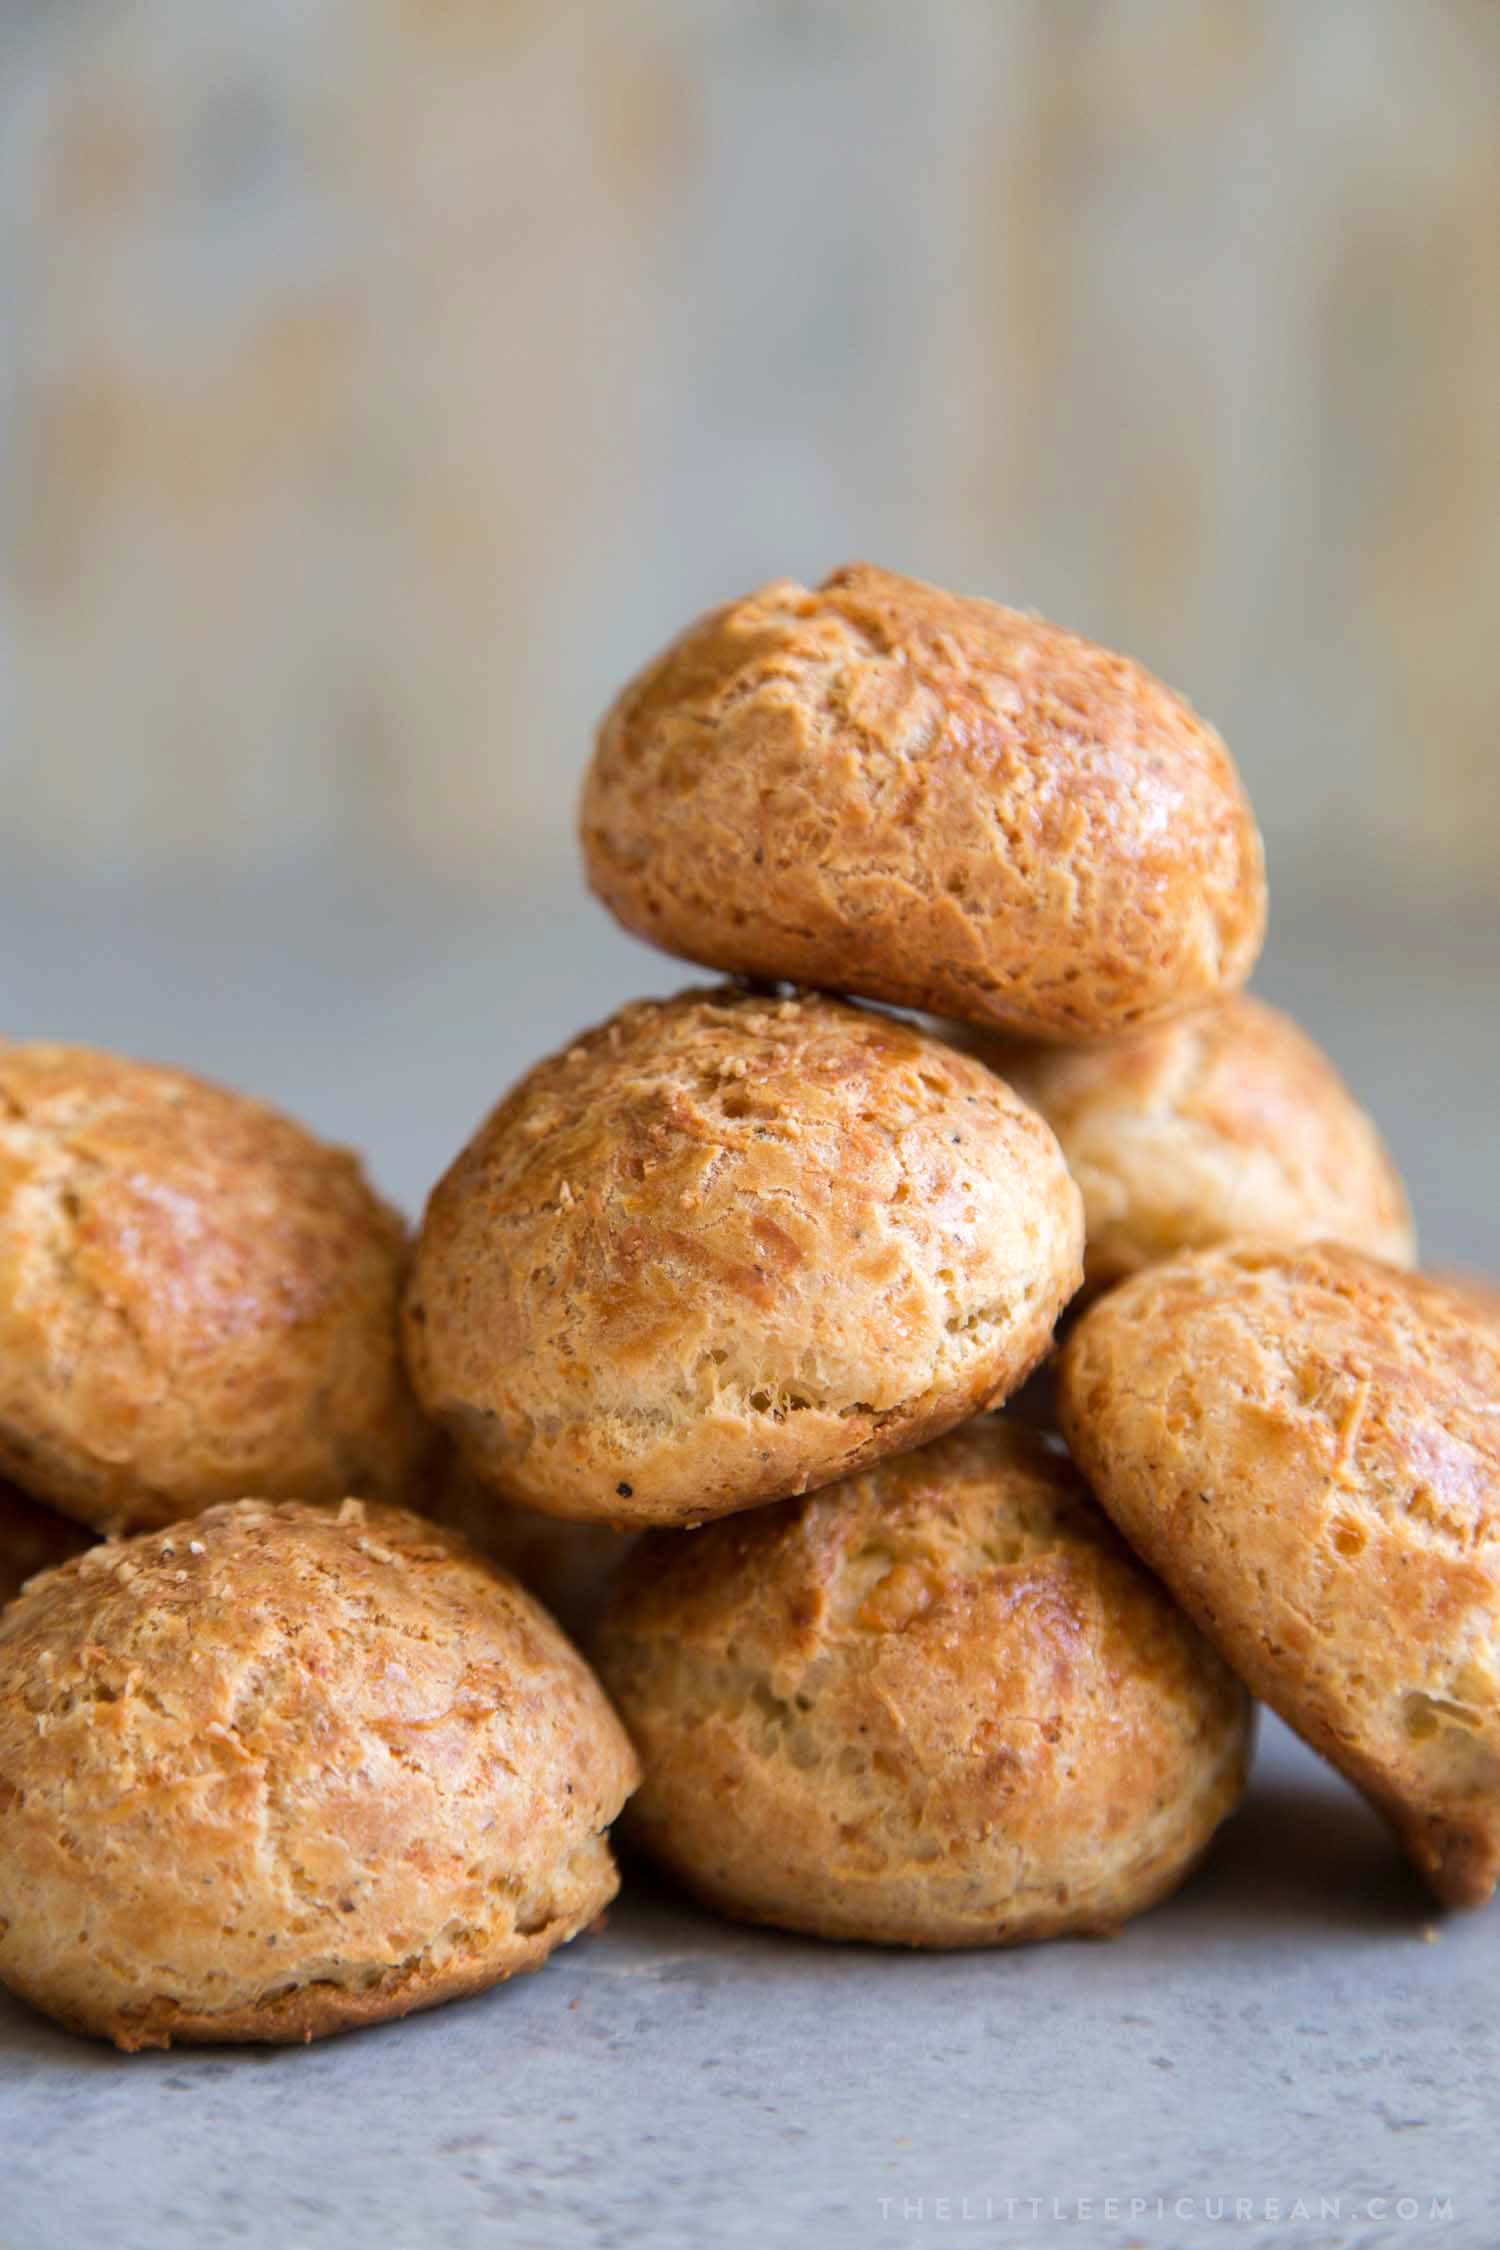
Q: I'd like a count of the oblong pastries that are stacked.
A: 7